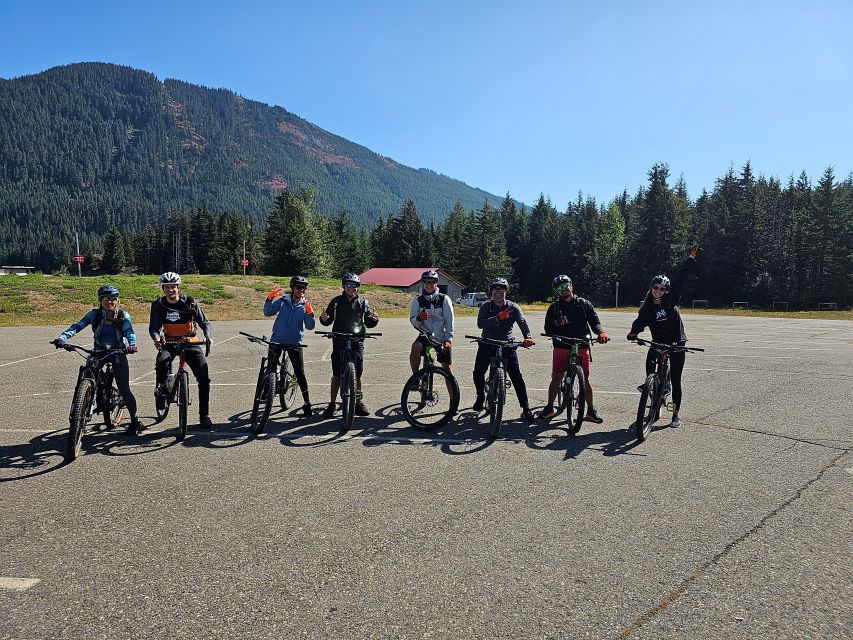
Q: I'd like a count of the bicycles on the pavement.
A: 8